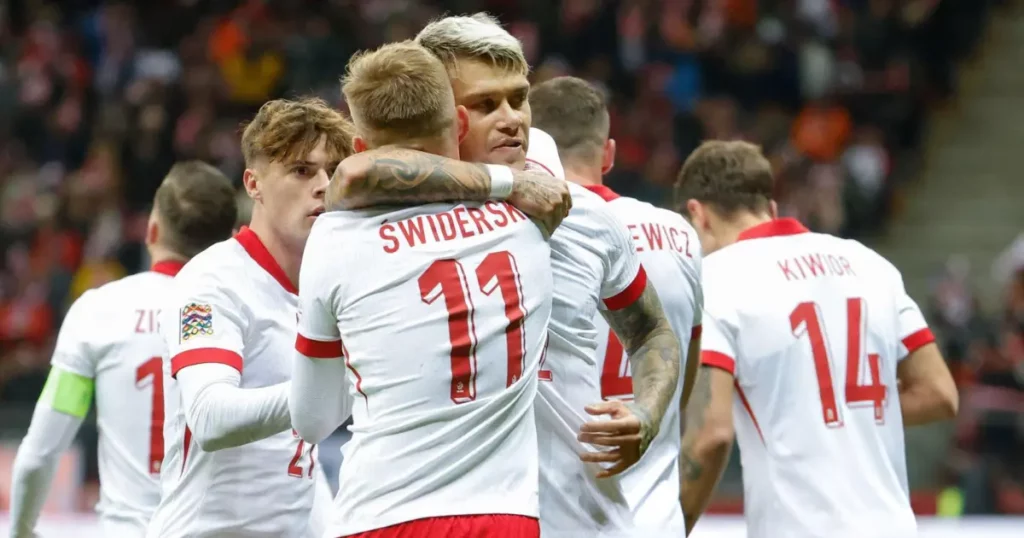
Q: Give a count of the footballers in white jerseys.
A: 6